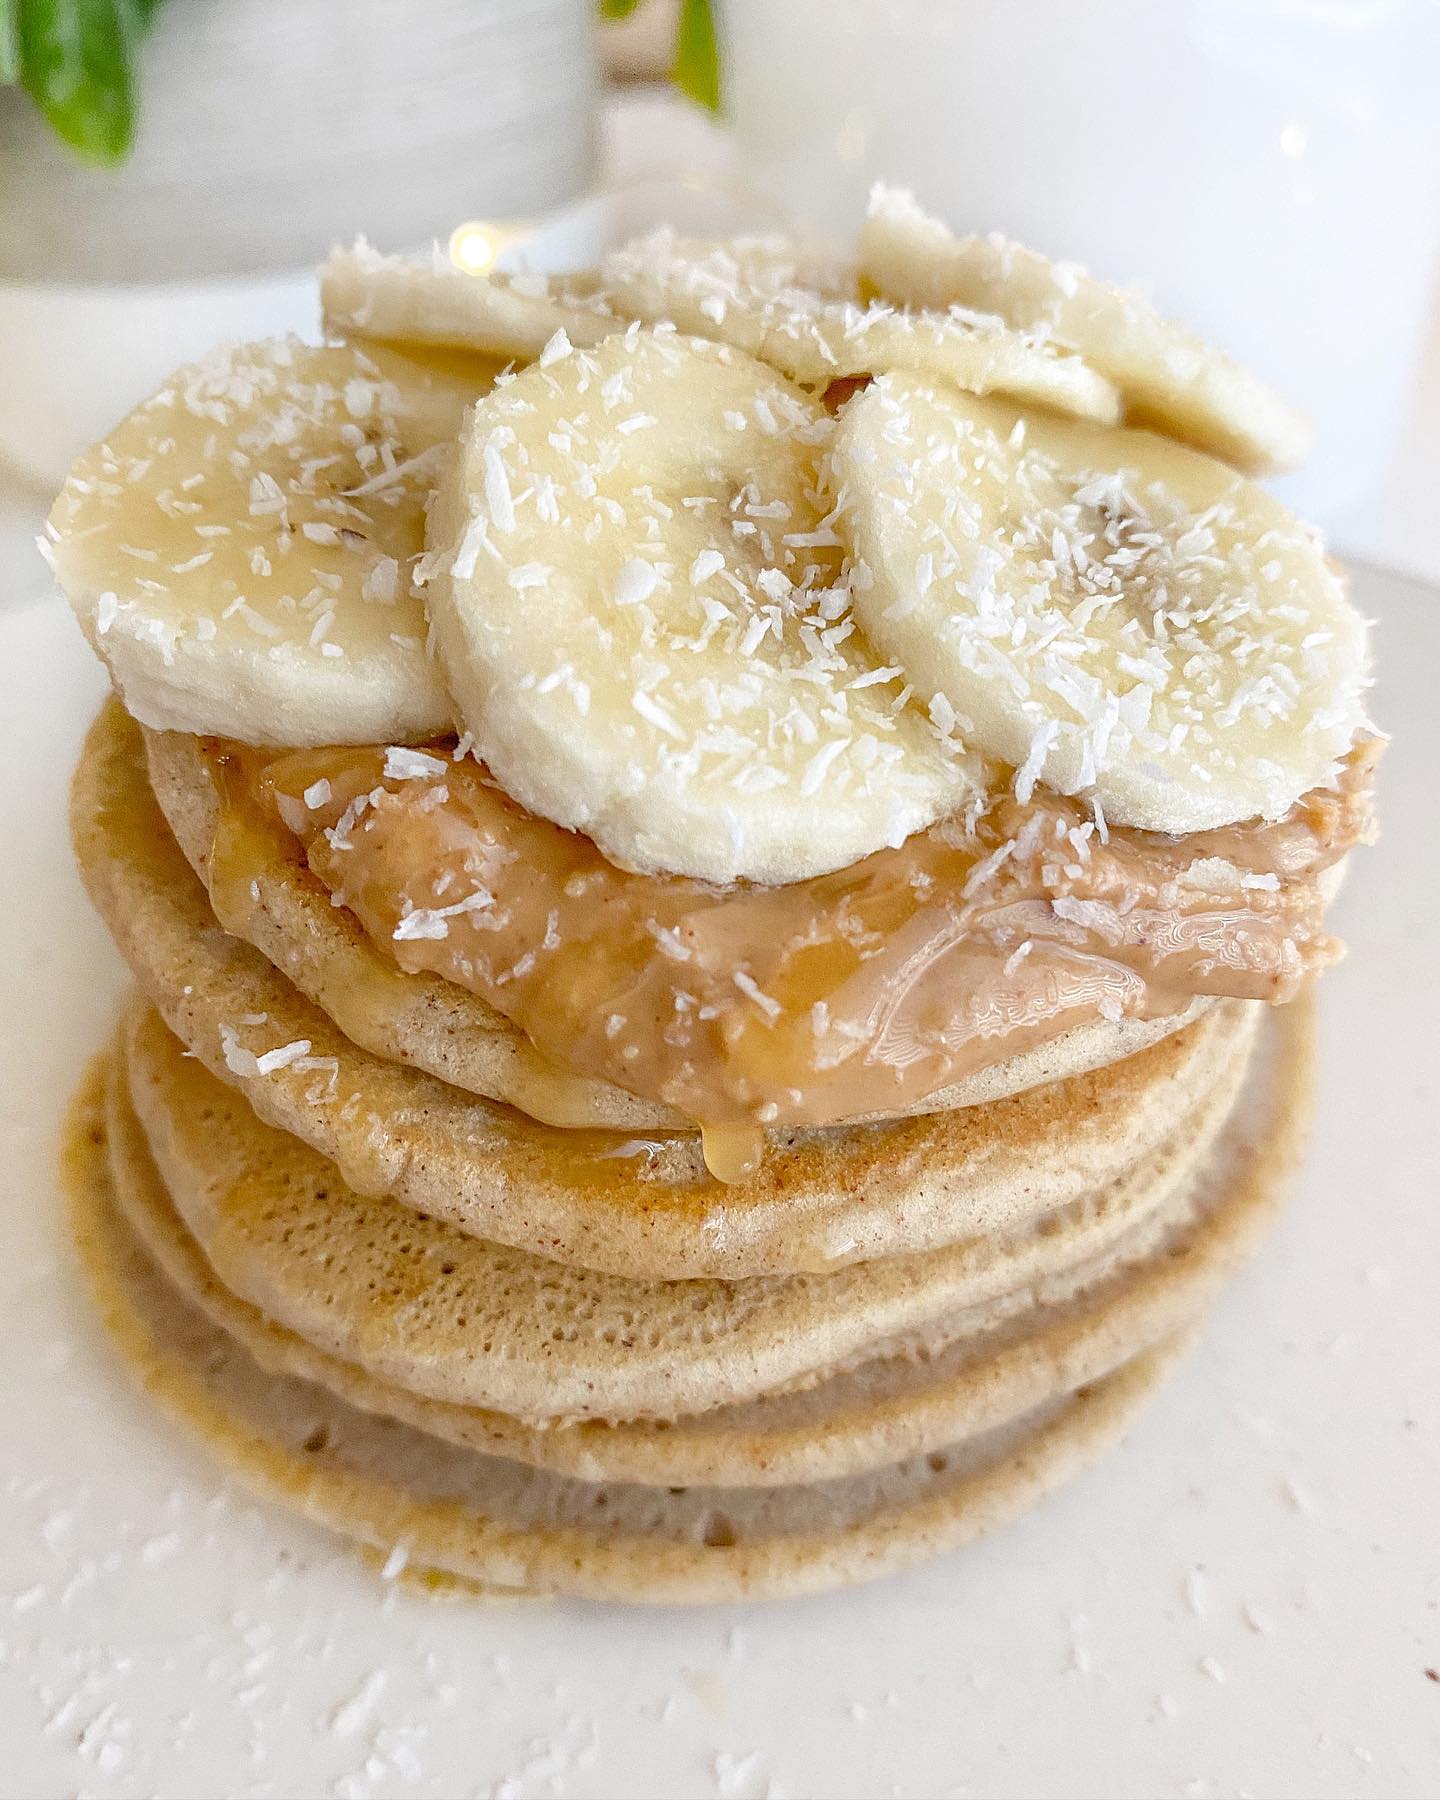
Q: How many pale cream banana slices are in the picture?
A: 6